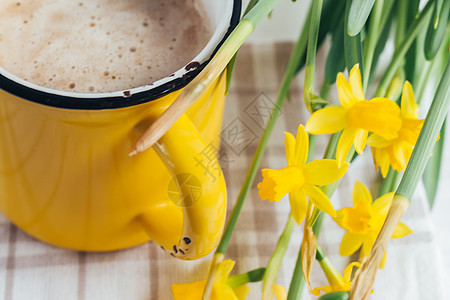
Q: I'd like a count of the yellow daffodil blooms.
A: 6